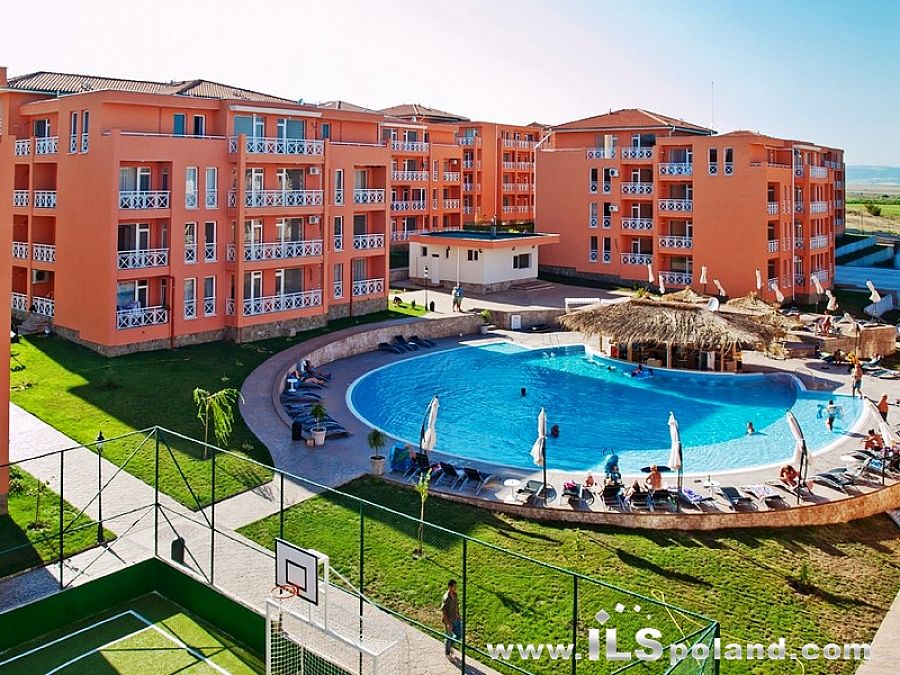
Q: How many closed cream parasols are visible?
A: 14